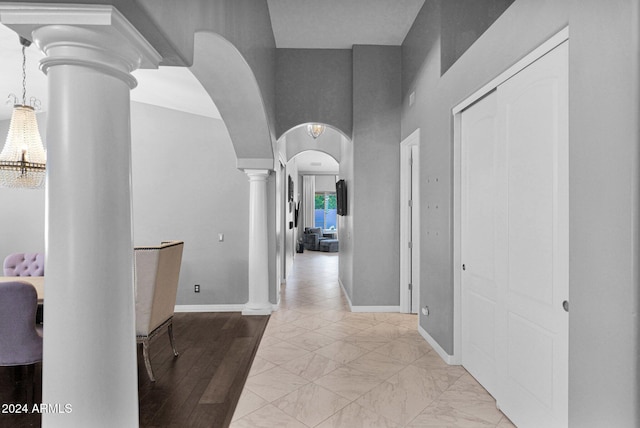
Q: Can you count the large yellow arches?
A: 0